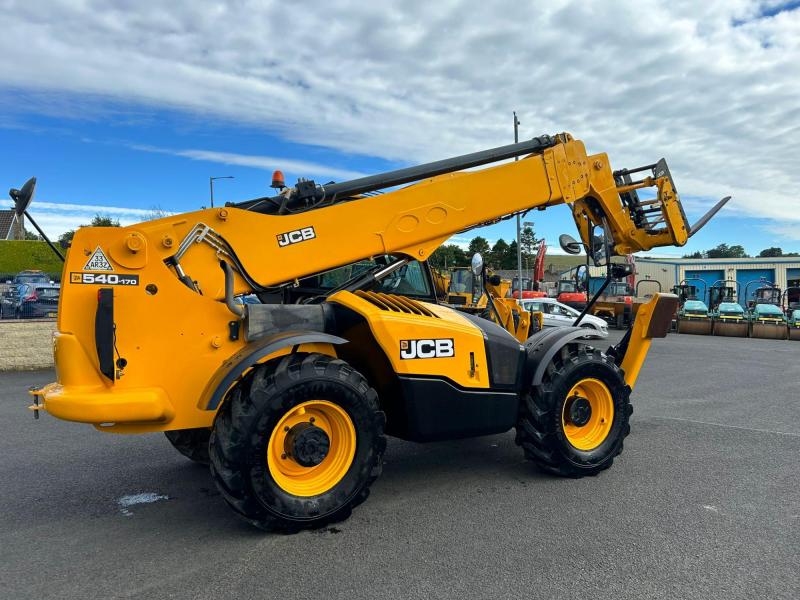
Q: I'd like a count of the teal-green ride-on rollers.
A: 4